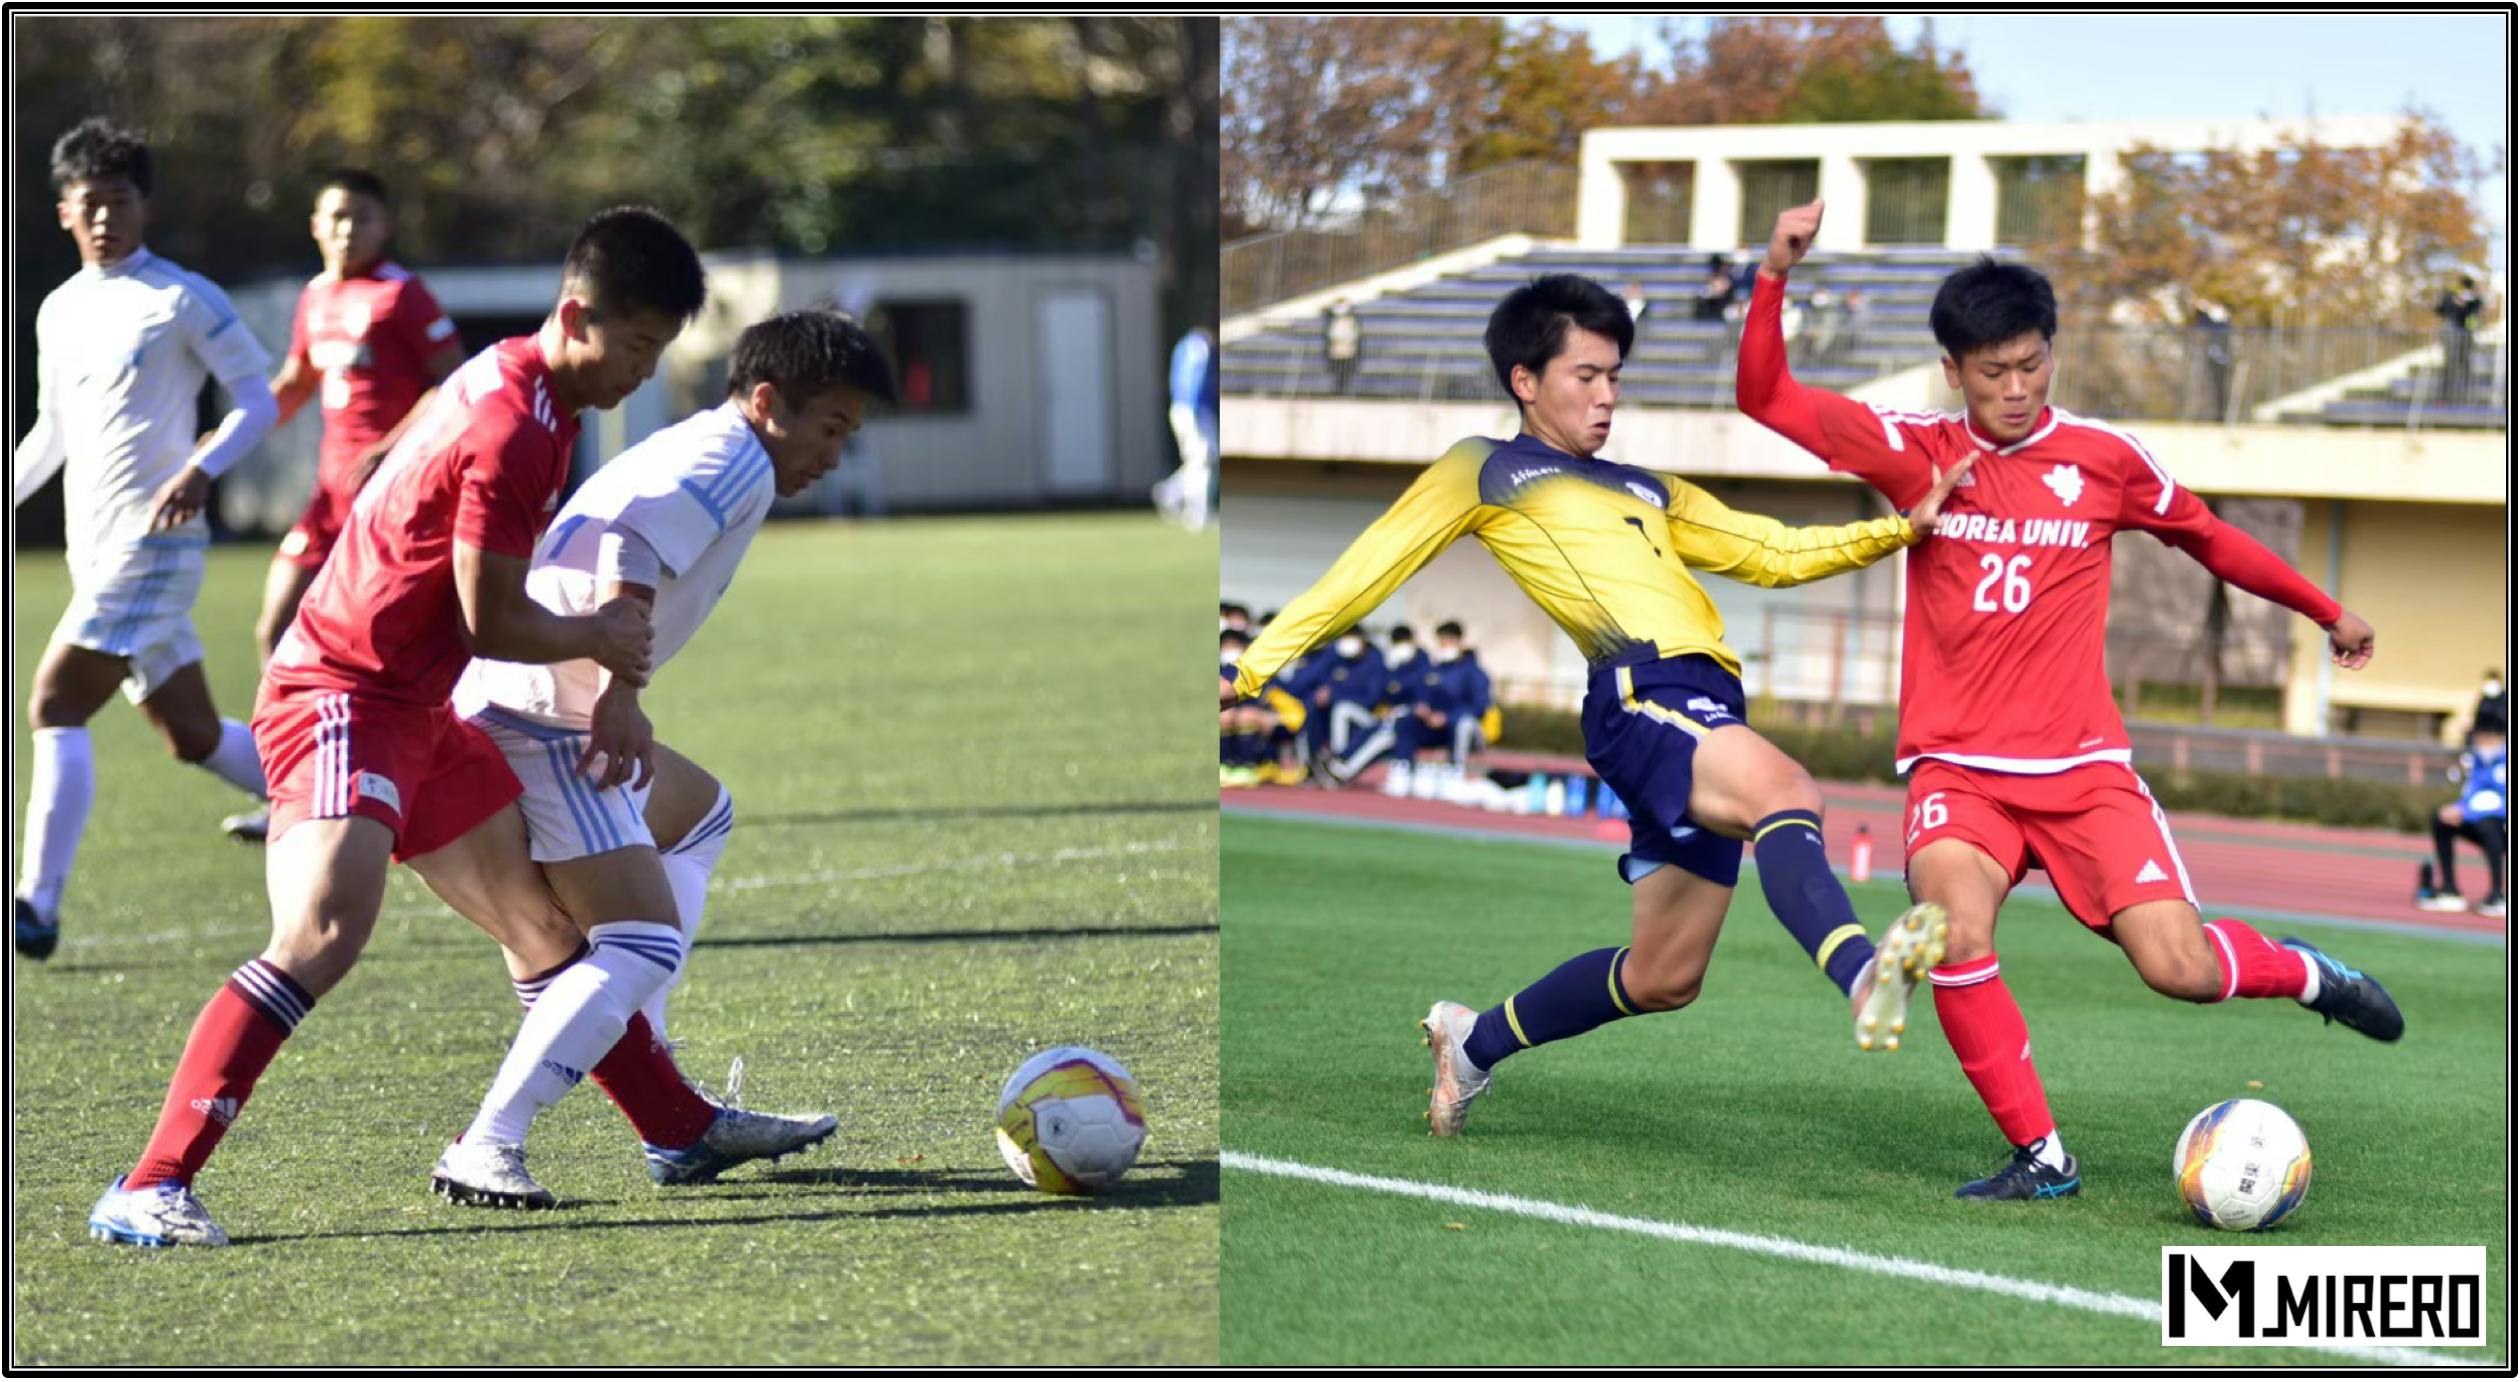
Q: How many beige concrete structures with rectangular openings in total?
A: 1